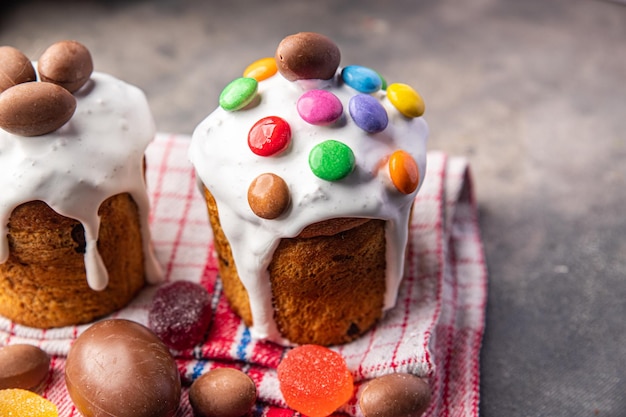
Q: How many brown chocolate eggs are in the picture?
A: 8